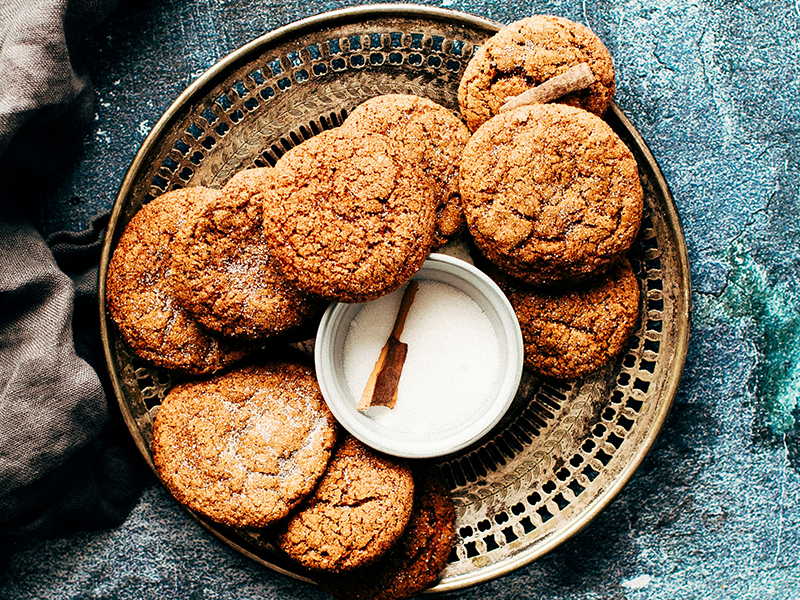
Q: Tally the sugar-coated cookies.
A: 10